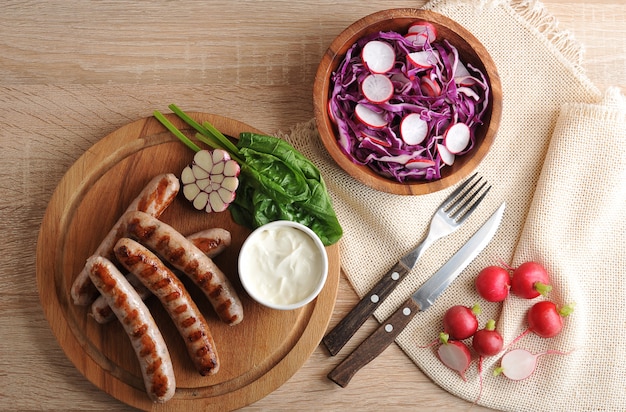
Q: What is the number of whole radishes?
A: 5